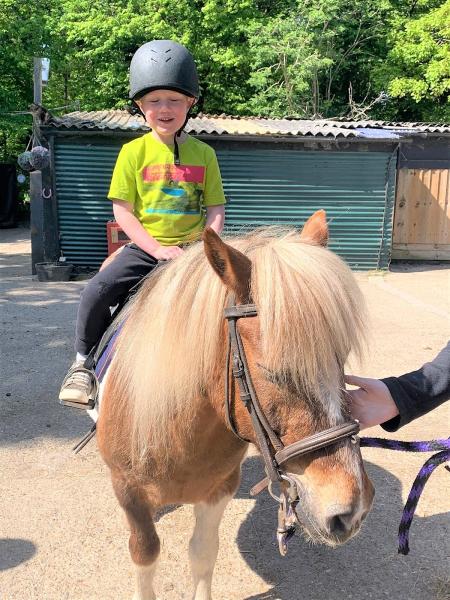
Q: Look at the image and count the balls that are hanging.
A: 2